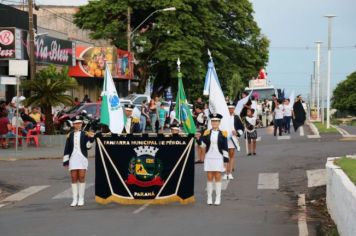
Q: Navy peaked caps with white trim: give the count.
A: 5